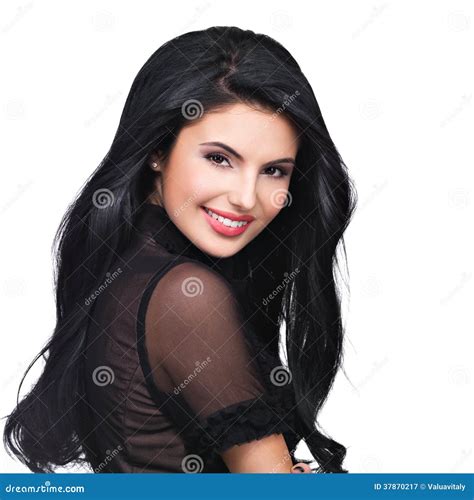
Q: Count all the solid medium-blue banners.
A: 1